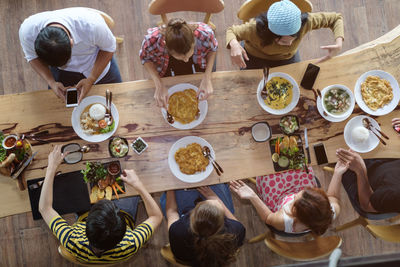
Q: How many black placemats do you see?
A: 1